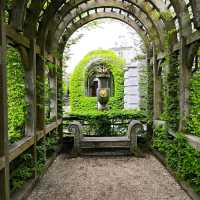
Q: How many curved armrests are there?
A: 2